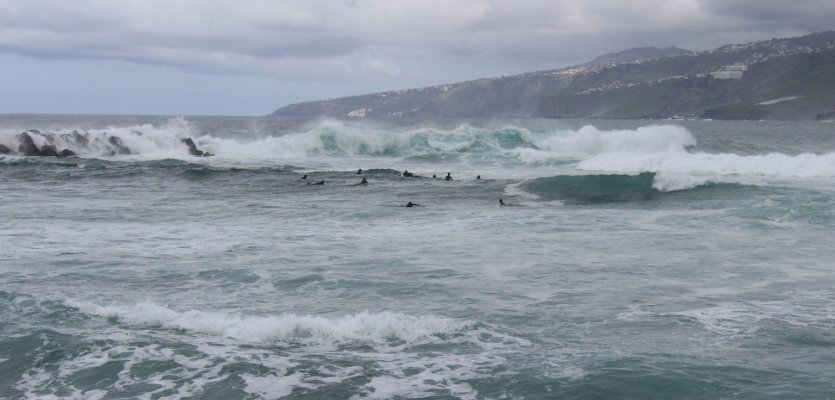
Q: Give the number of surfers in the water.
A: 10